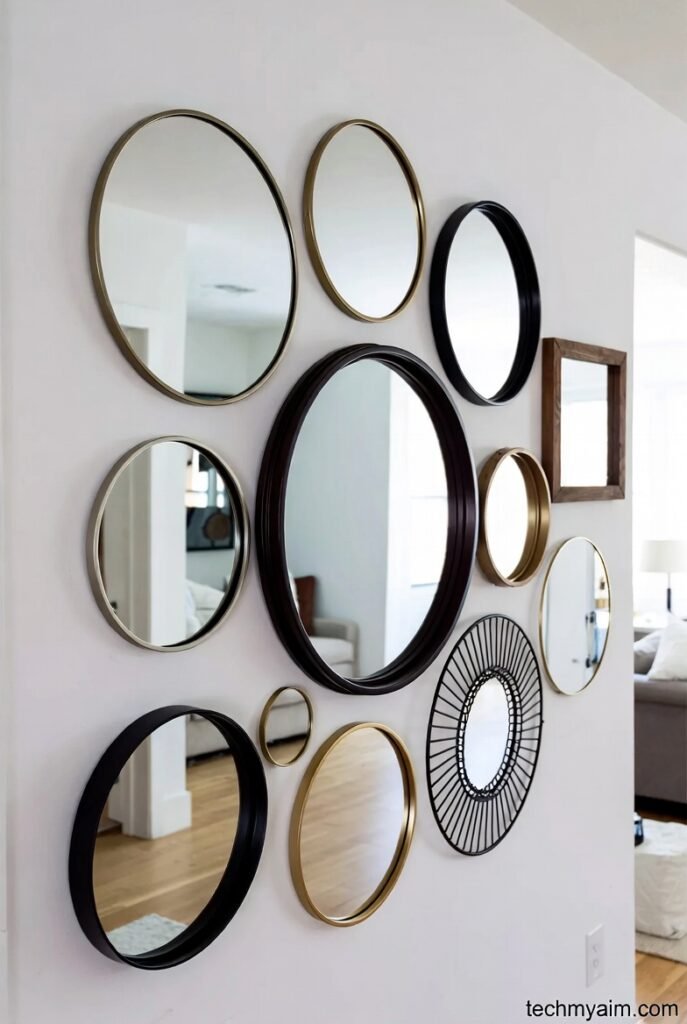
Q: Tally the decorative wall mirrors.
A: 12